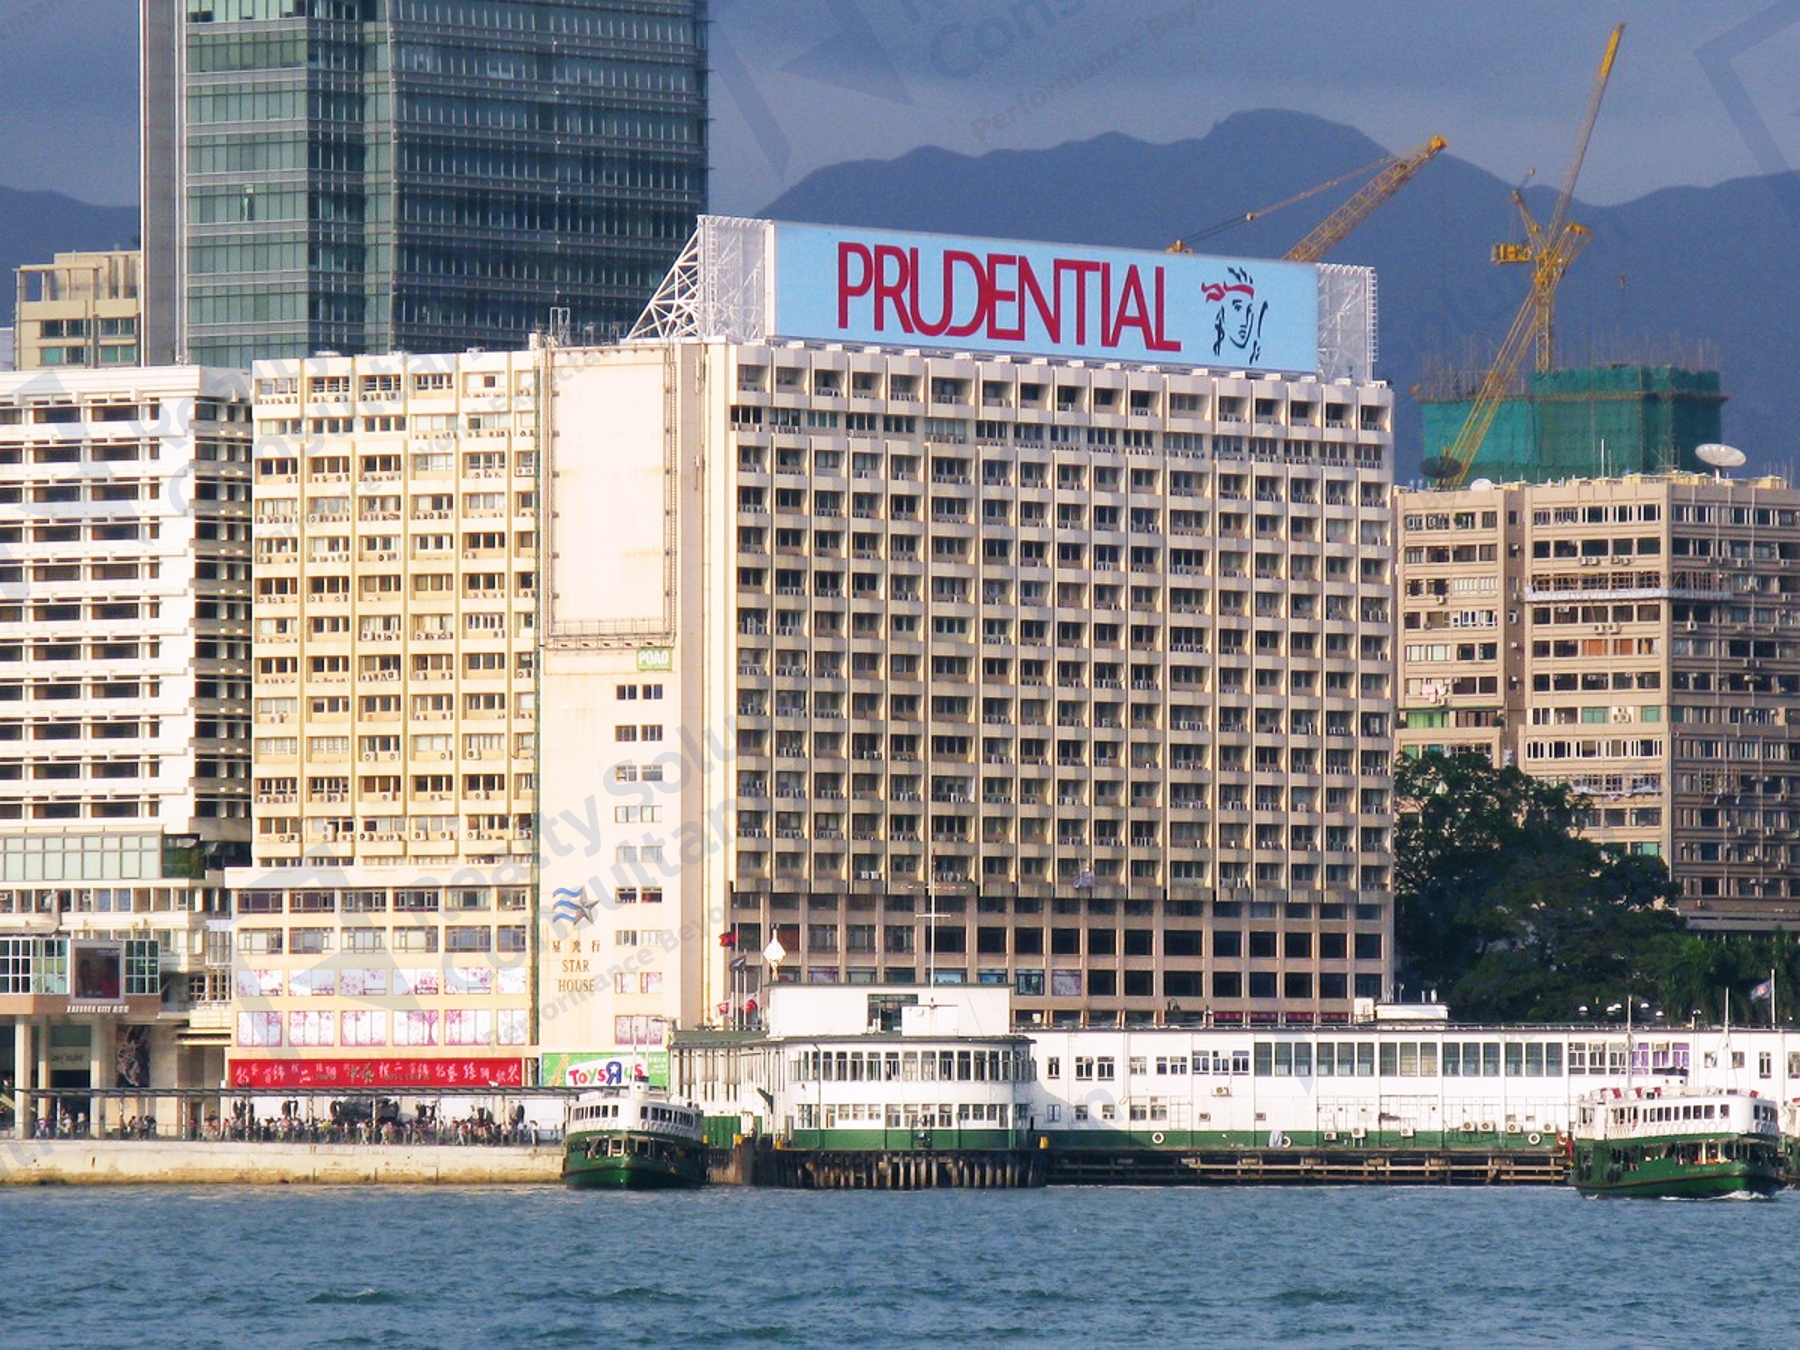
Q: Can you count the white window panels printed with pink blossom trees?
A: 15